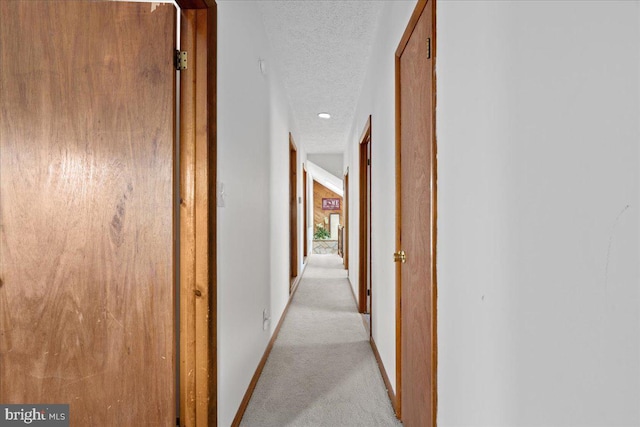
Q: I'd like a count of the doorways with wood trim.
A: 6